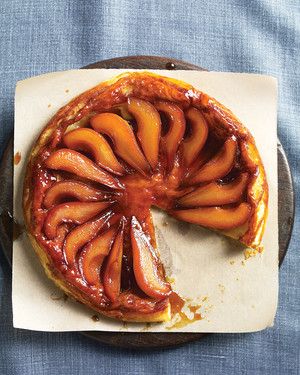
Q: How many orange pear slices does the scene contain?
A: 15